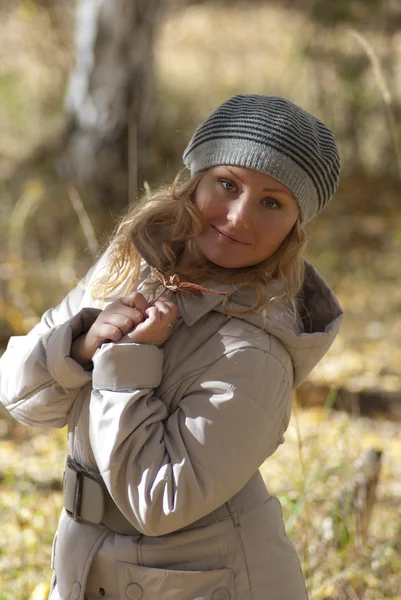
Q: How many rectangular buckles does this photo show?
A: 1